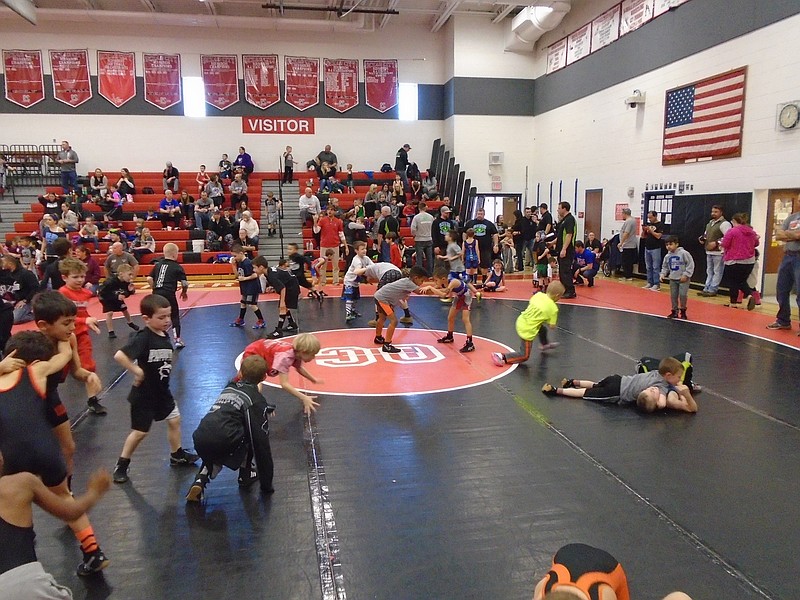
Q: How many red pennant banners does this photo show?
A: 9